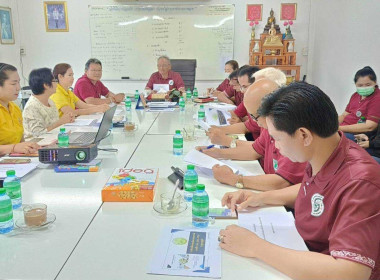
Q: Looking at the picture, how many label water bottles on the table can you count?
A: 12